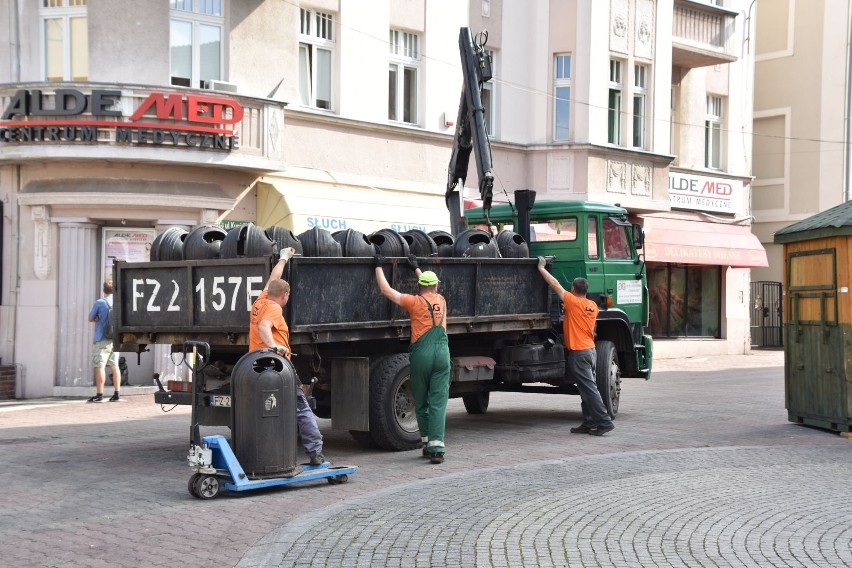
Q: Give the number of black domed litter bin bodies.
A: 12